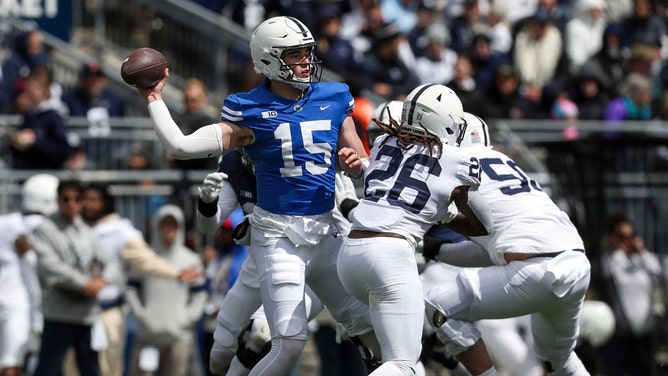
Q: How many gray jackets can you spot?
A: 2